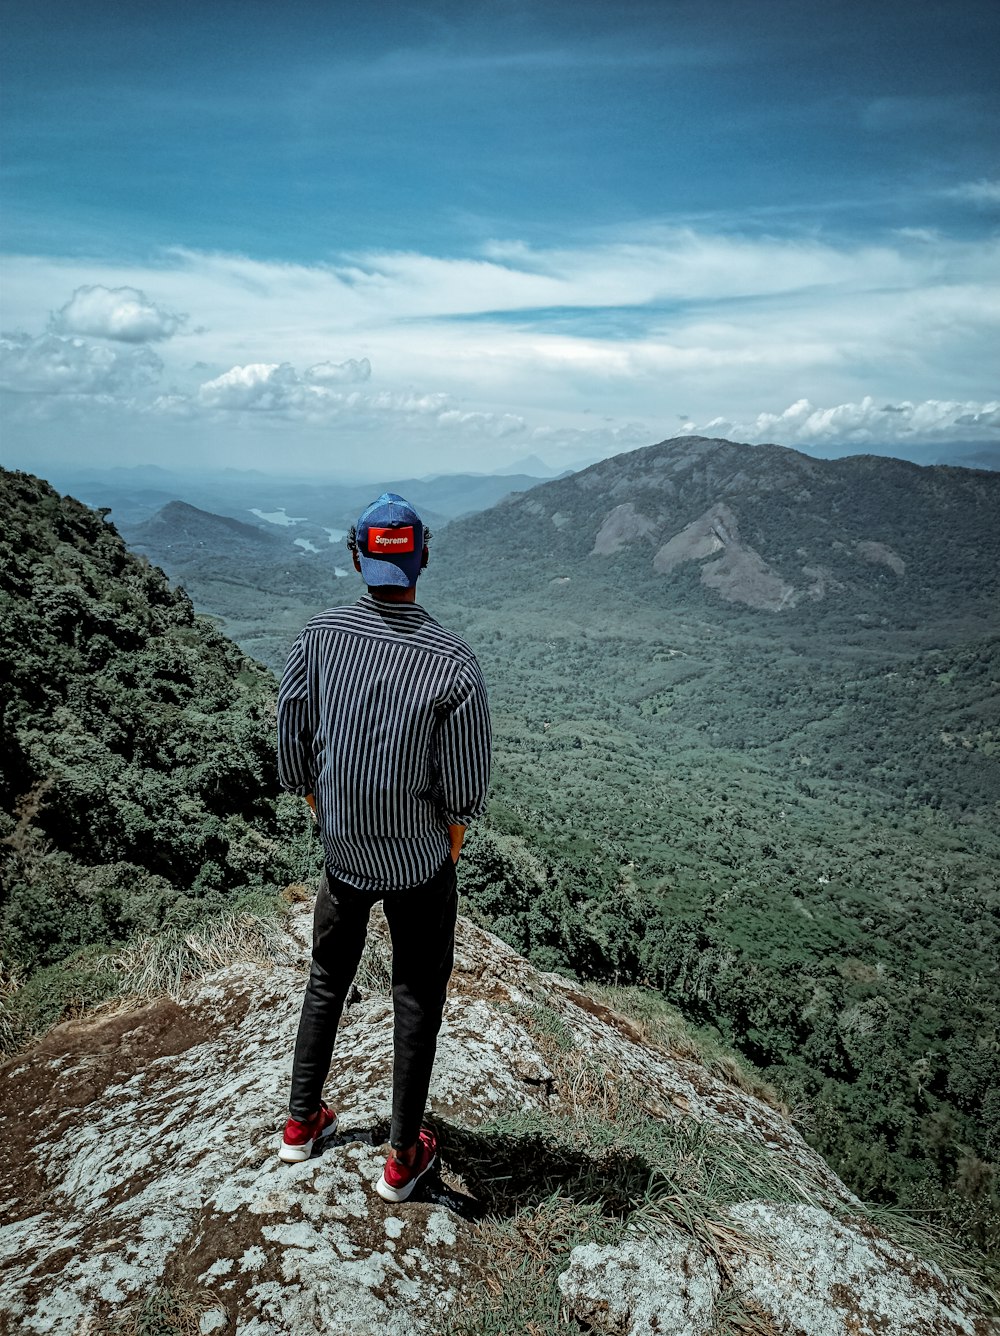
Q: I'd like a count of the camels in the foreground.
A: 0